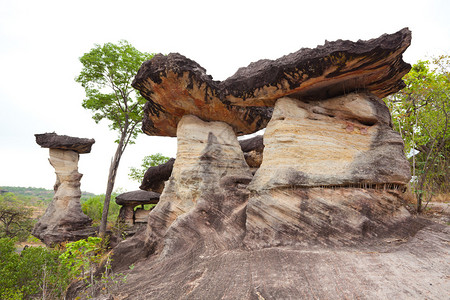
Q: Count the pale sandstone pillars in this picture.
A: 3